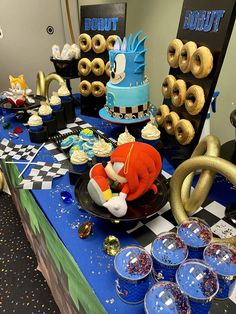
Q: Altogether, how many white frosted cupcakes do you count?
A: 8